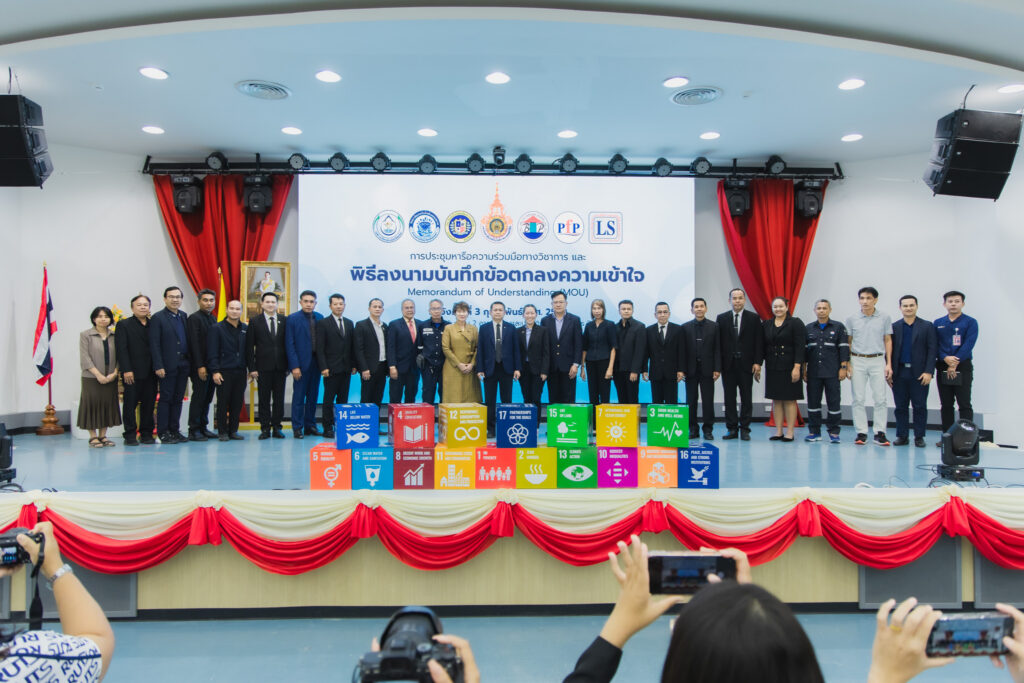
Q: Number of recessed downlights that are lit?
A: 12